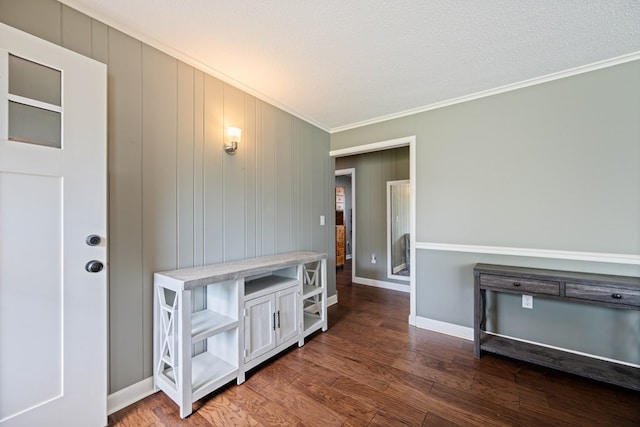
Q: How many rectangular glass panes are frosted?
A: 2